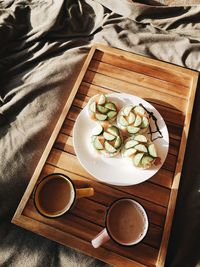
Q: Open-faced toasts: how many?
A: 4